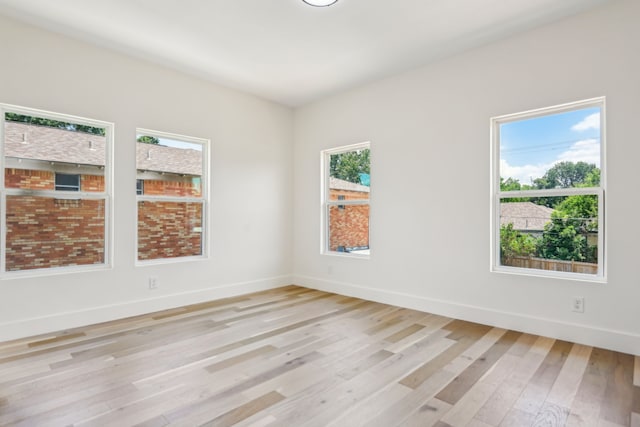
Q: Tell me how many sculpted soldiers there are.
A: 0